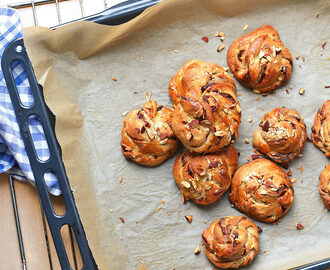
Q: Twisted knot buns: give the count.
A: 9